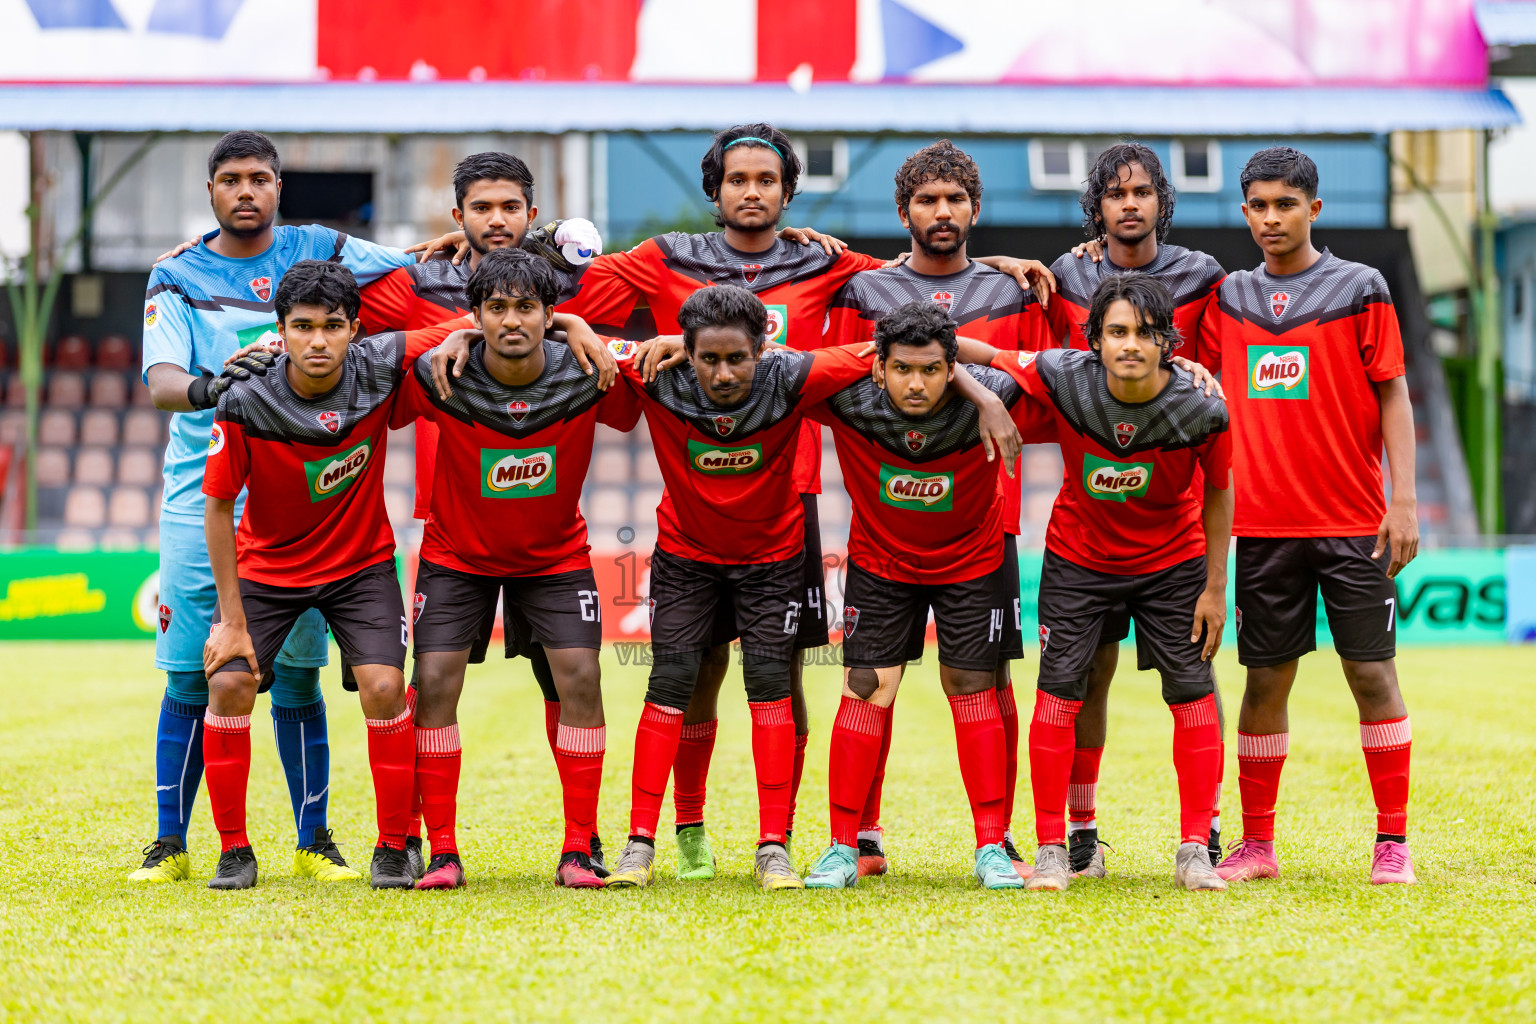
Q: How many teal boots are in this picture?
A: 2